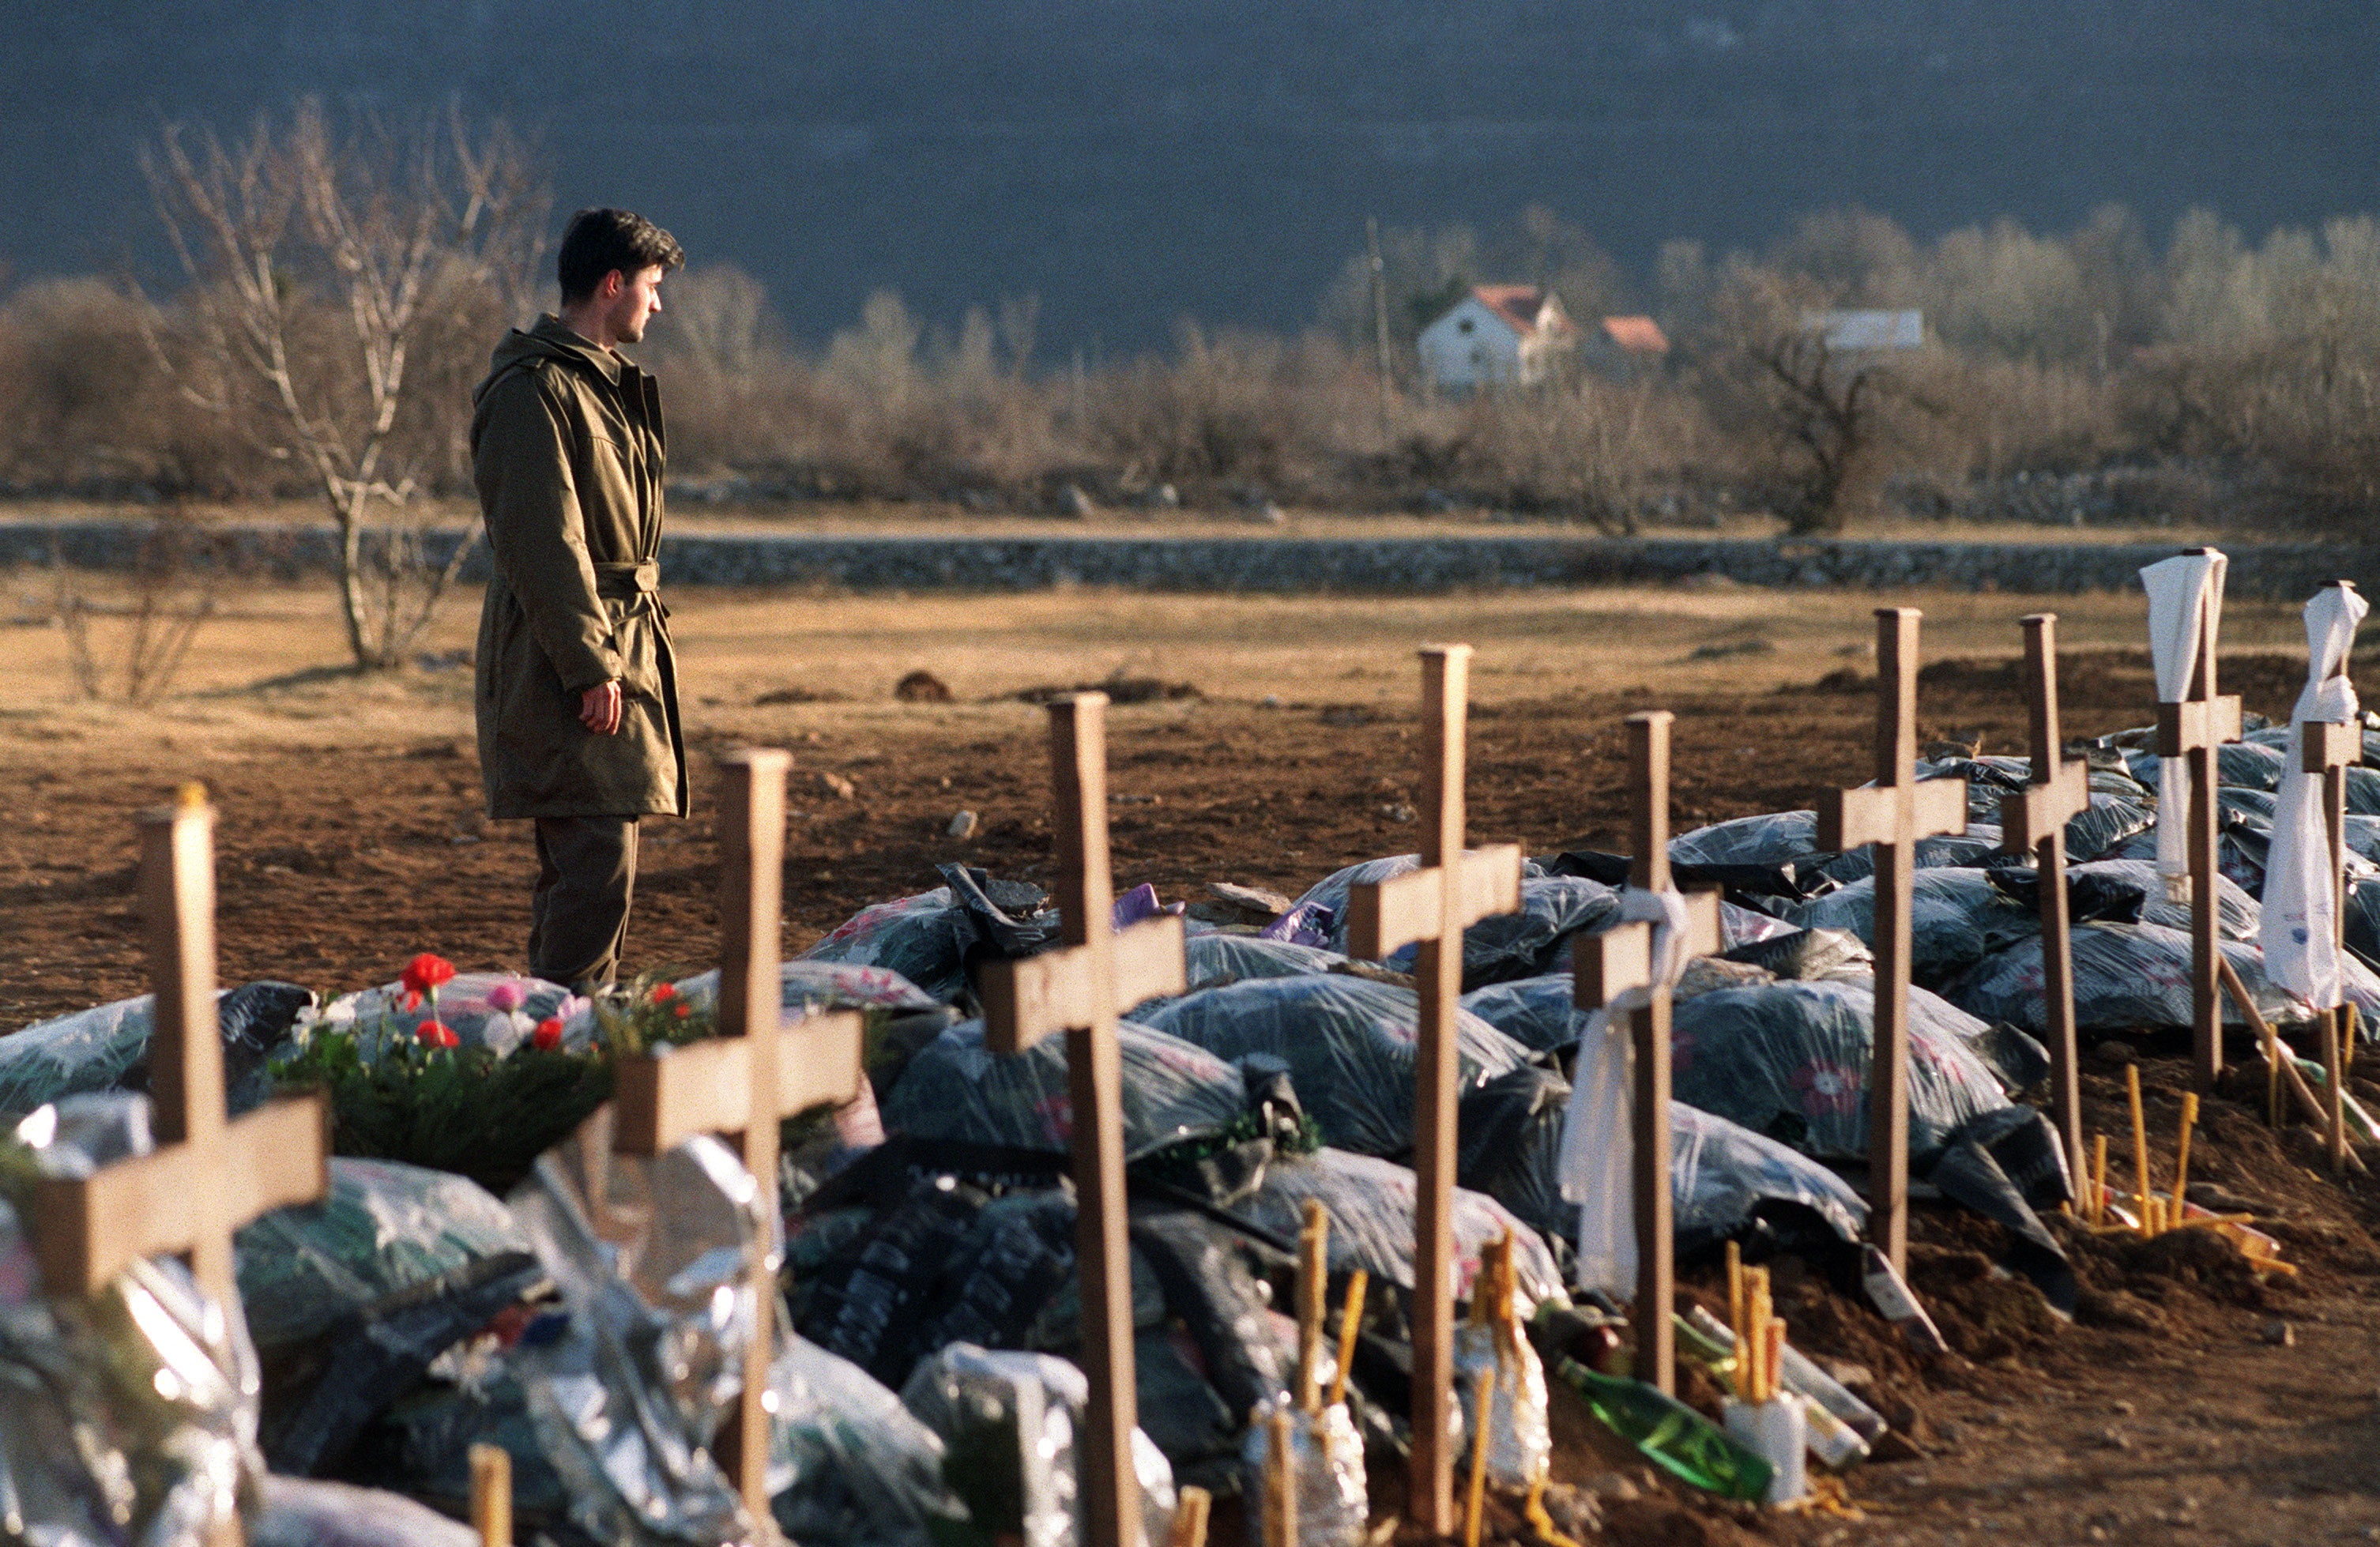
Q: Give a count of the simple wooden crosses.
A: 9